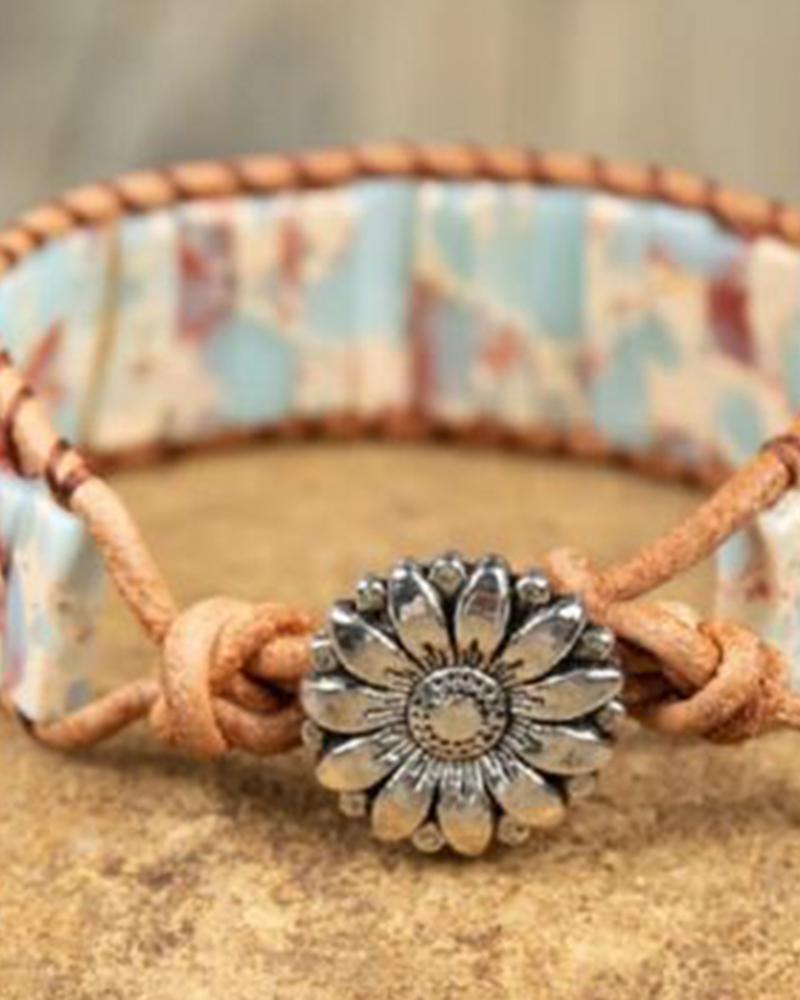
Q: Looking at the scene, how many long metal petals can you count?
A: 11